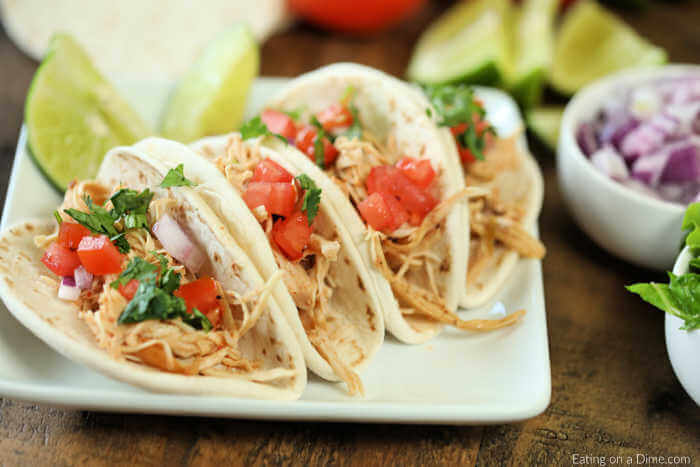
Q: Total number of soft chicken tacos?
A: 4